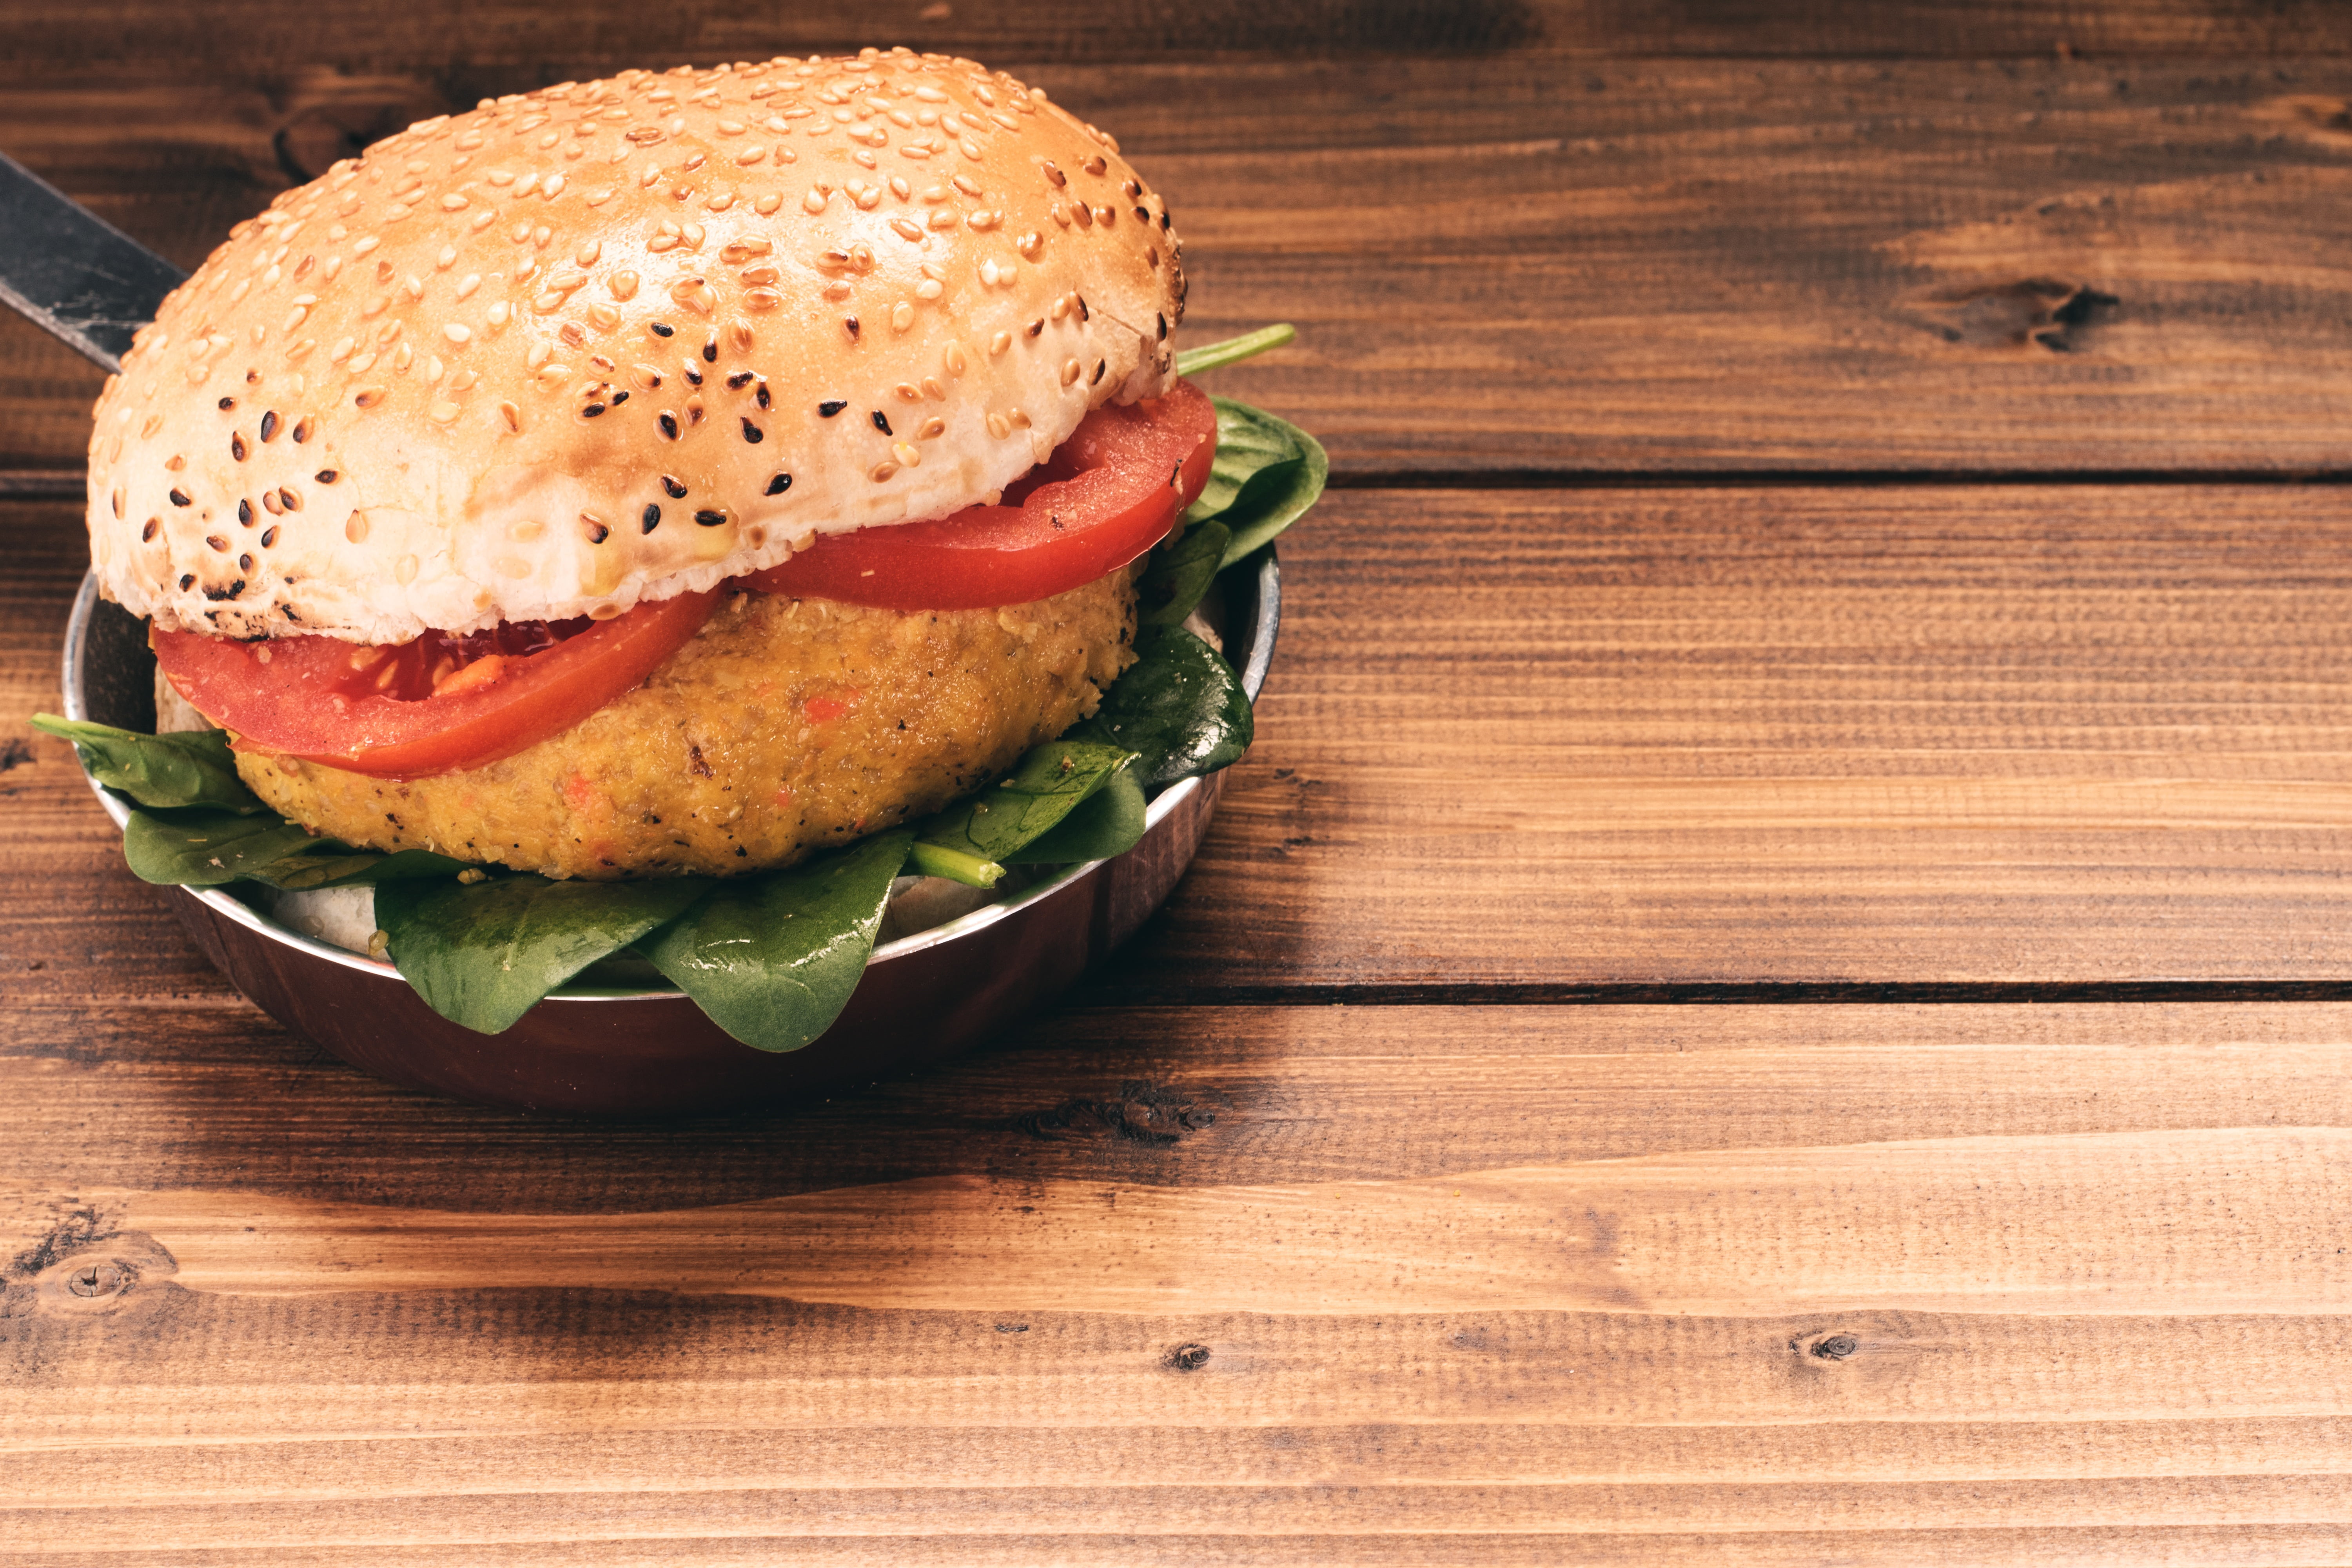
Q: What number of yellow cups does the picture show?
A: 0